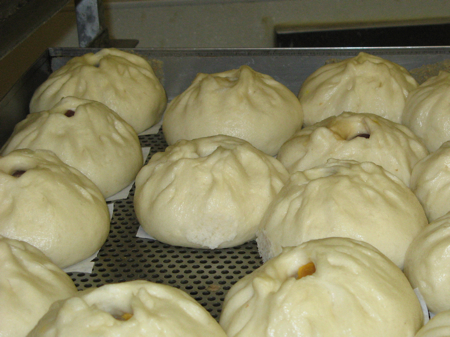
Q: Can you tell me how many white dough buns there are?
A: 15